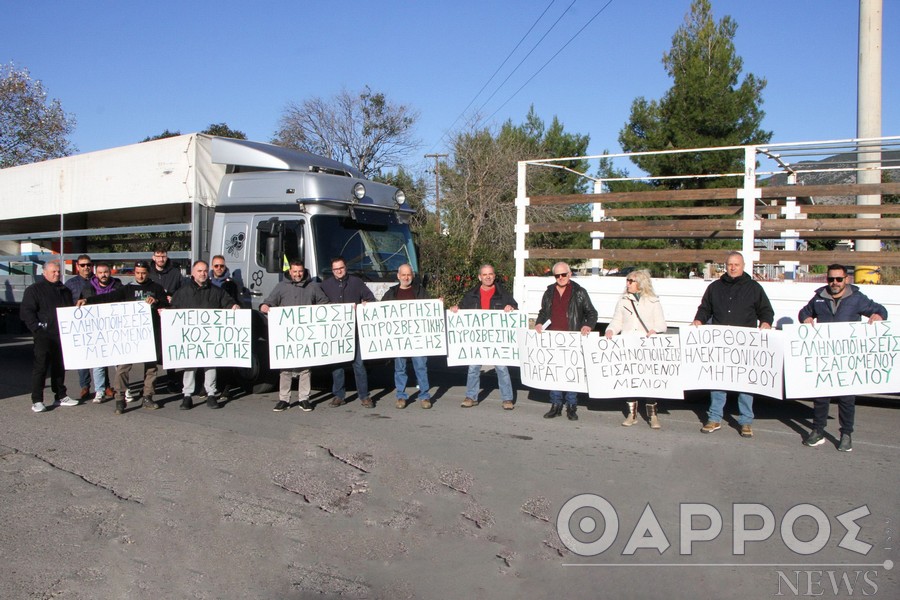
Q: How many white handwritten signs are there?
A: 9